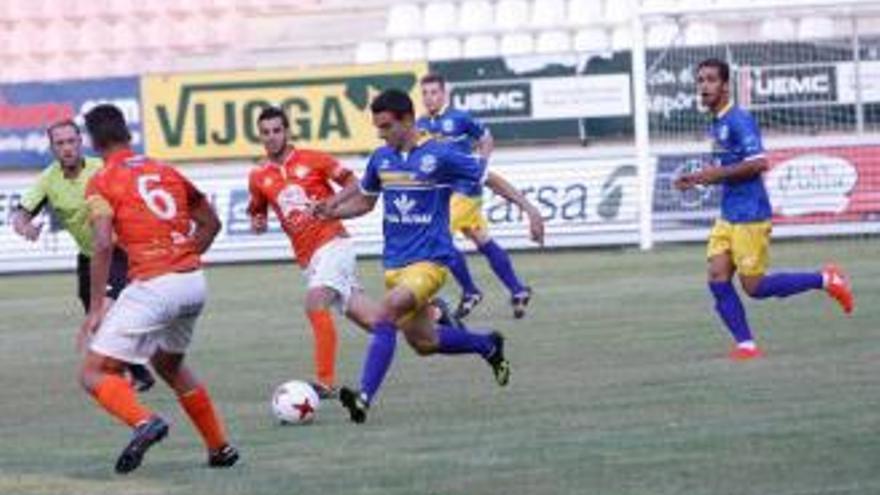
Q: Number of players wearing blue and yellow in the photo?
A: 3